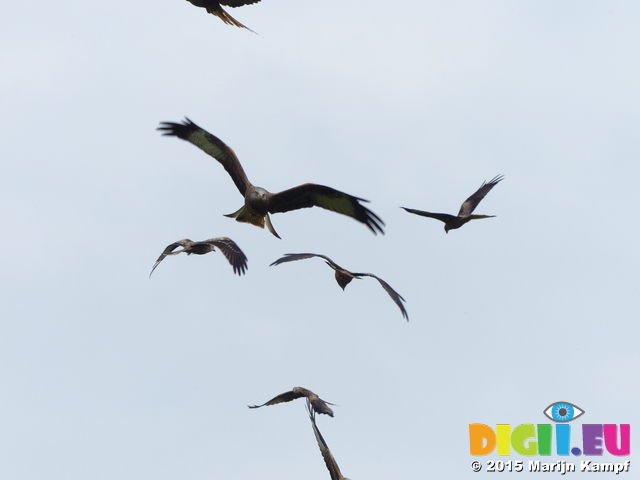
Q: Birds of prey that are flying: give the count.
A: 7